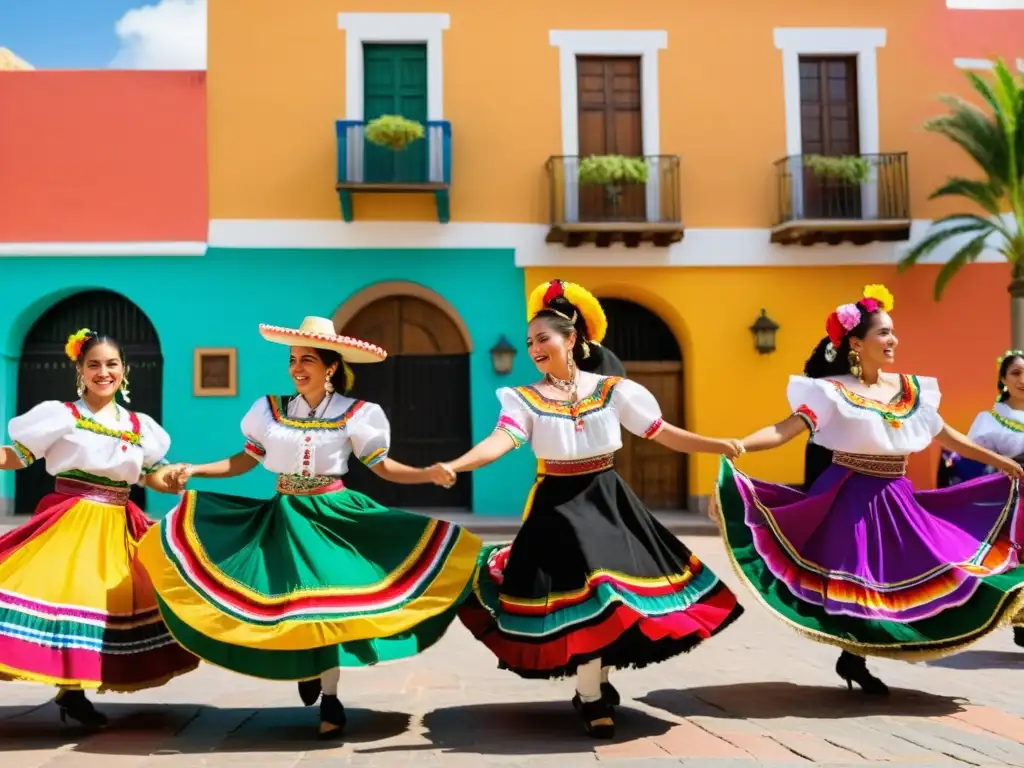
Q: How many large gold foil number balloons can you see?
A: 0